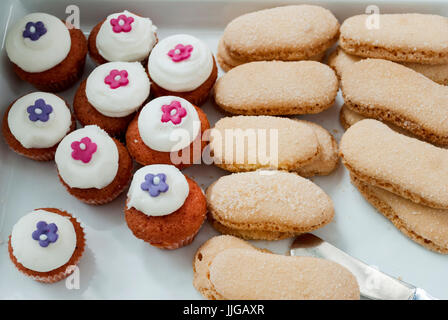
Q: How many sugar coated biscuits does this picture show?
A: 15